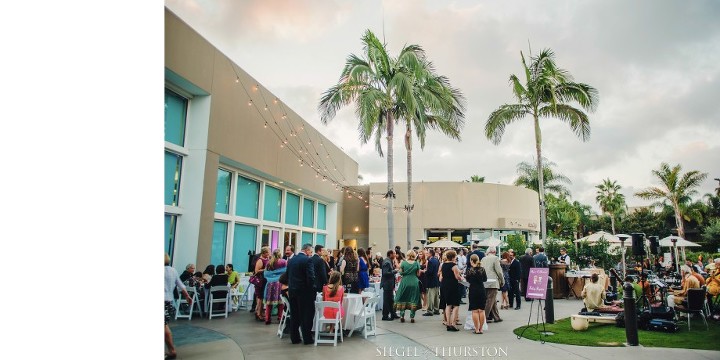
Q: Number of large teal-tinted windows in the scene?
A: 13